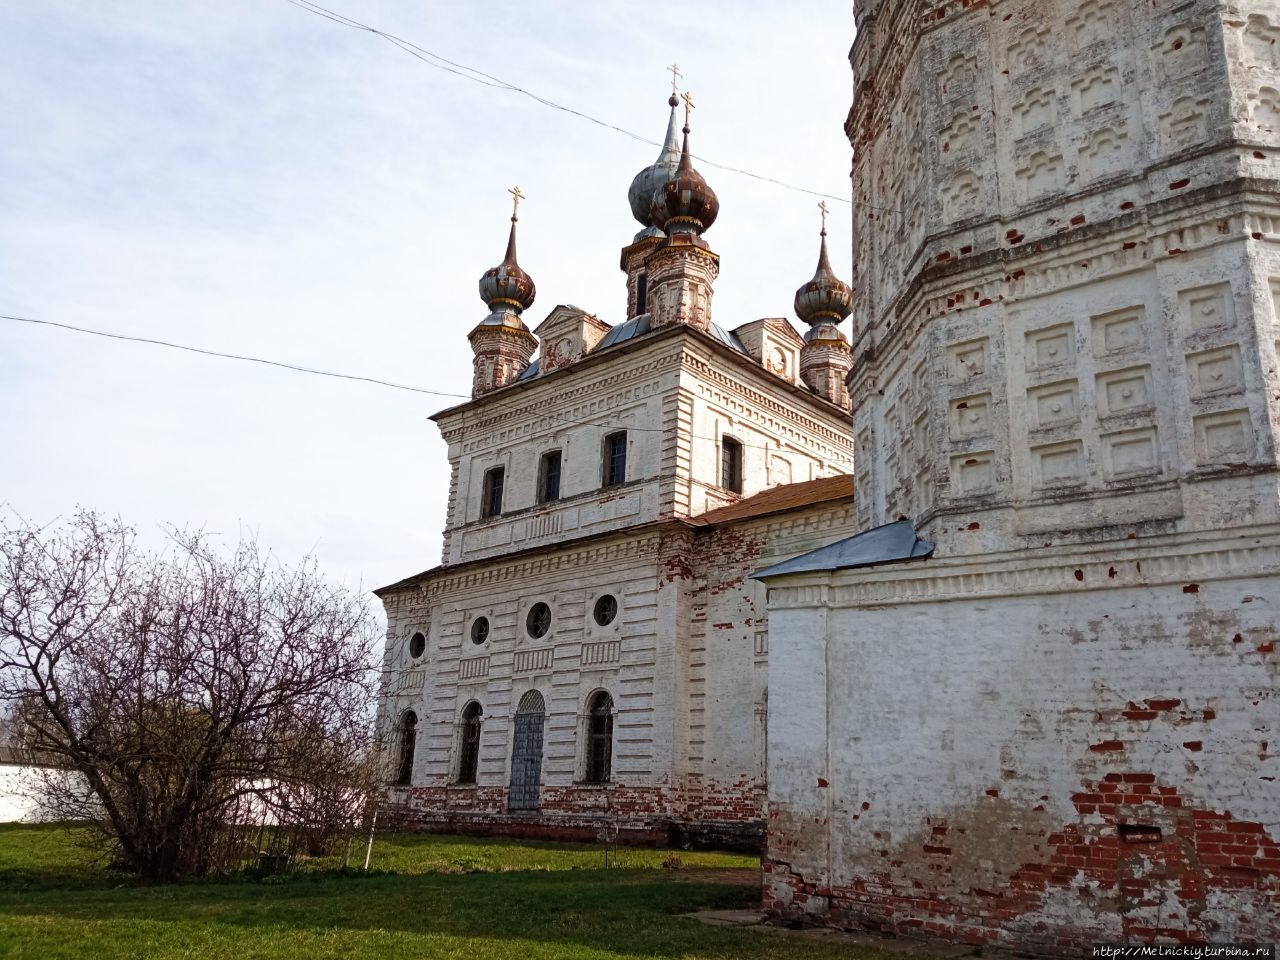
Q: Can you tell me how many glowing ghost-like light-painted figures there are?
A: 0